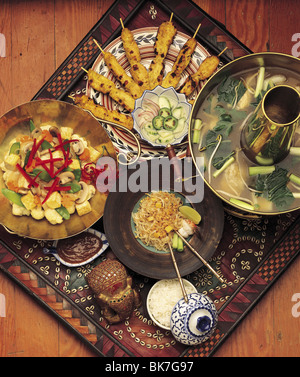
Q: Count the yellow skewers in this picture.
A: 7